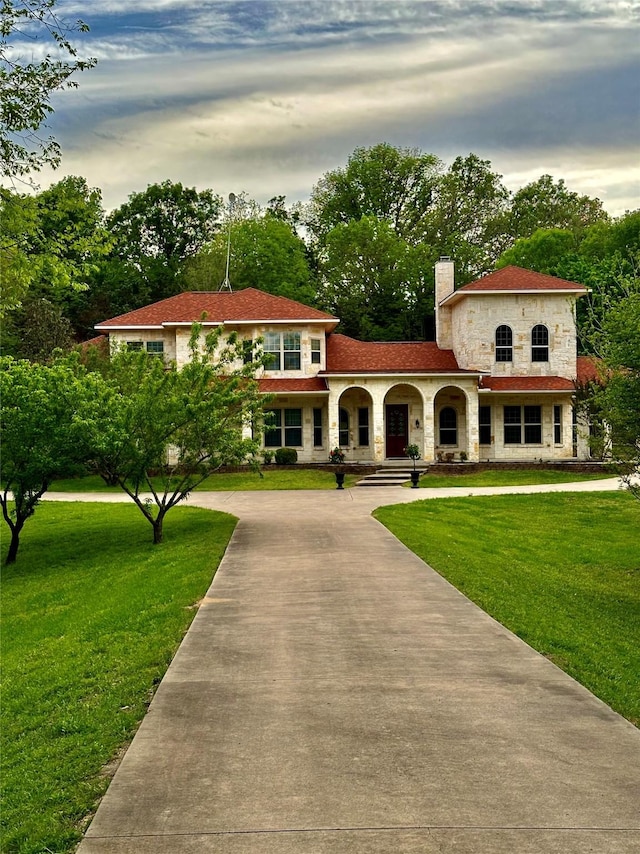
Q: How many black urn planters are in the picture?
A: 2